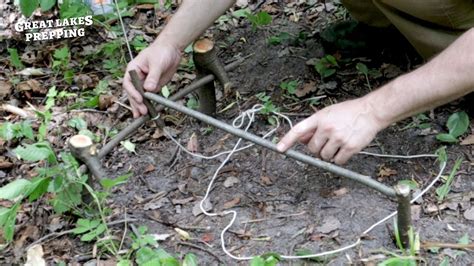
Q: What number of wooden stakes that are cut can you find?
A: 3